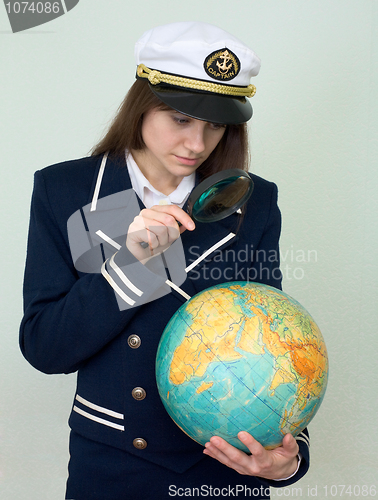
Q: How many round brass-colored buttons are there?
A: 3